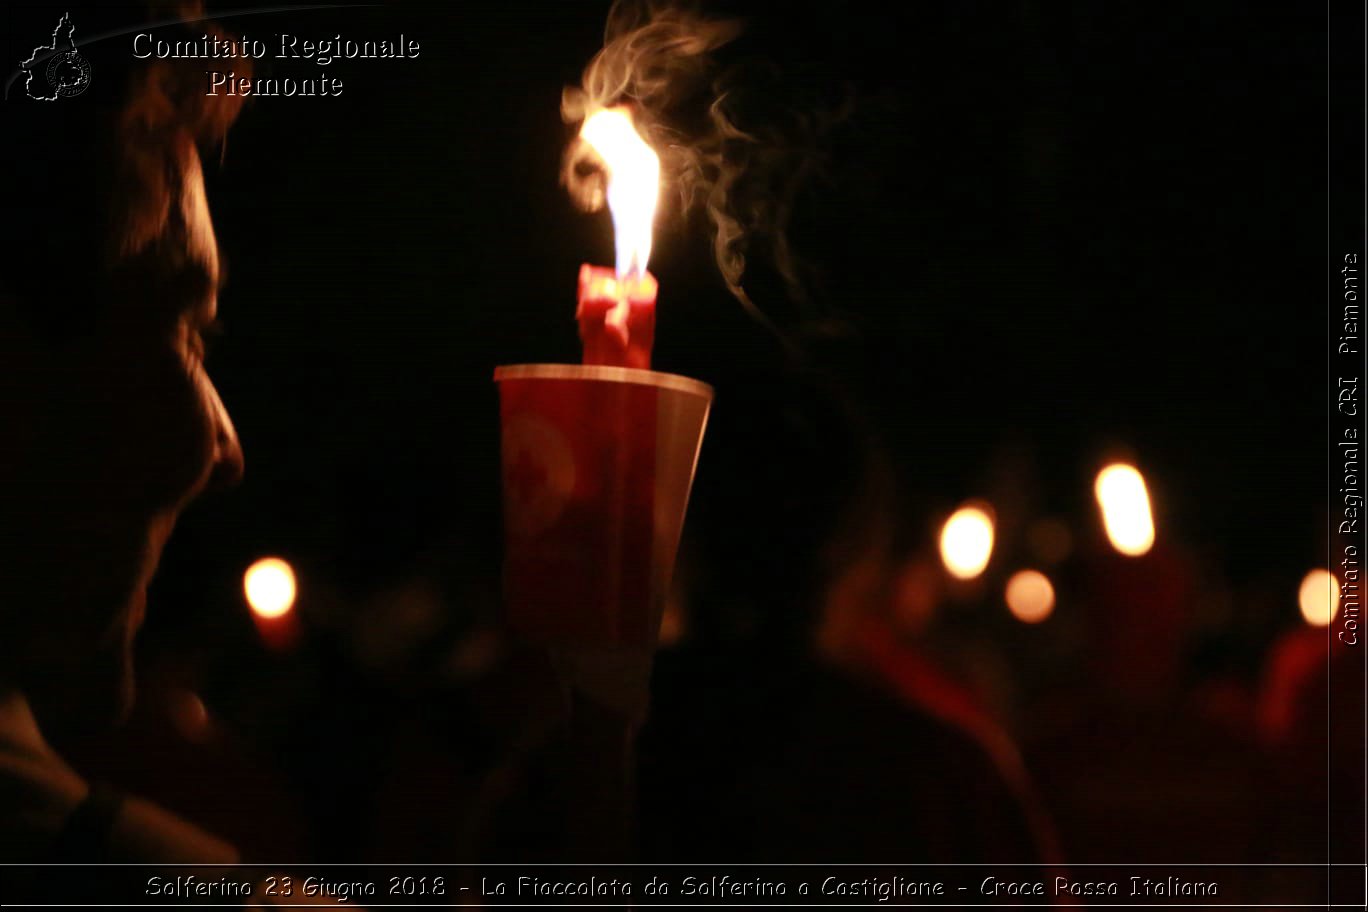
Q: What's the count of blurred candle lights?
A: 5